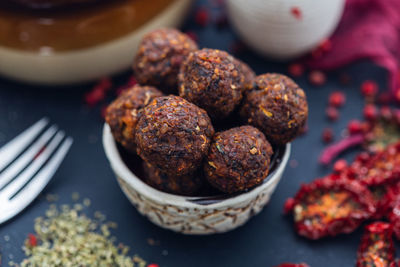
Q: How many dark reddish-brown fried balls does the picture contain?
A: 8